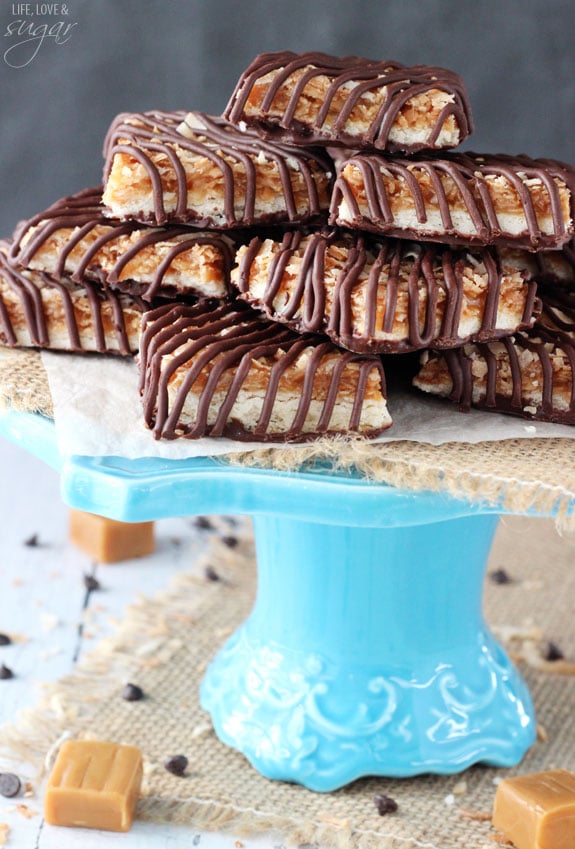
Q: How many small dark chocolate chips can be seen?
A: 13